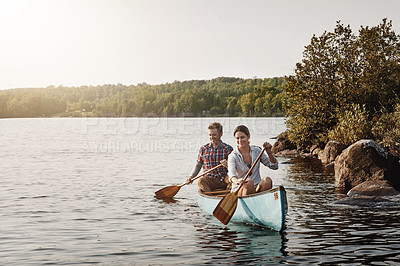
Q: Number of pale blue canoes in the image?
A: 1